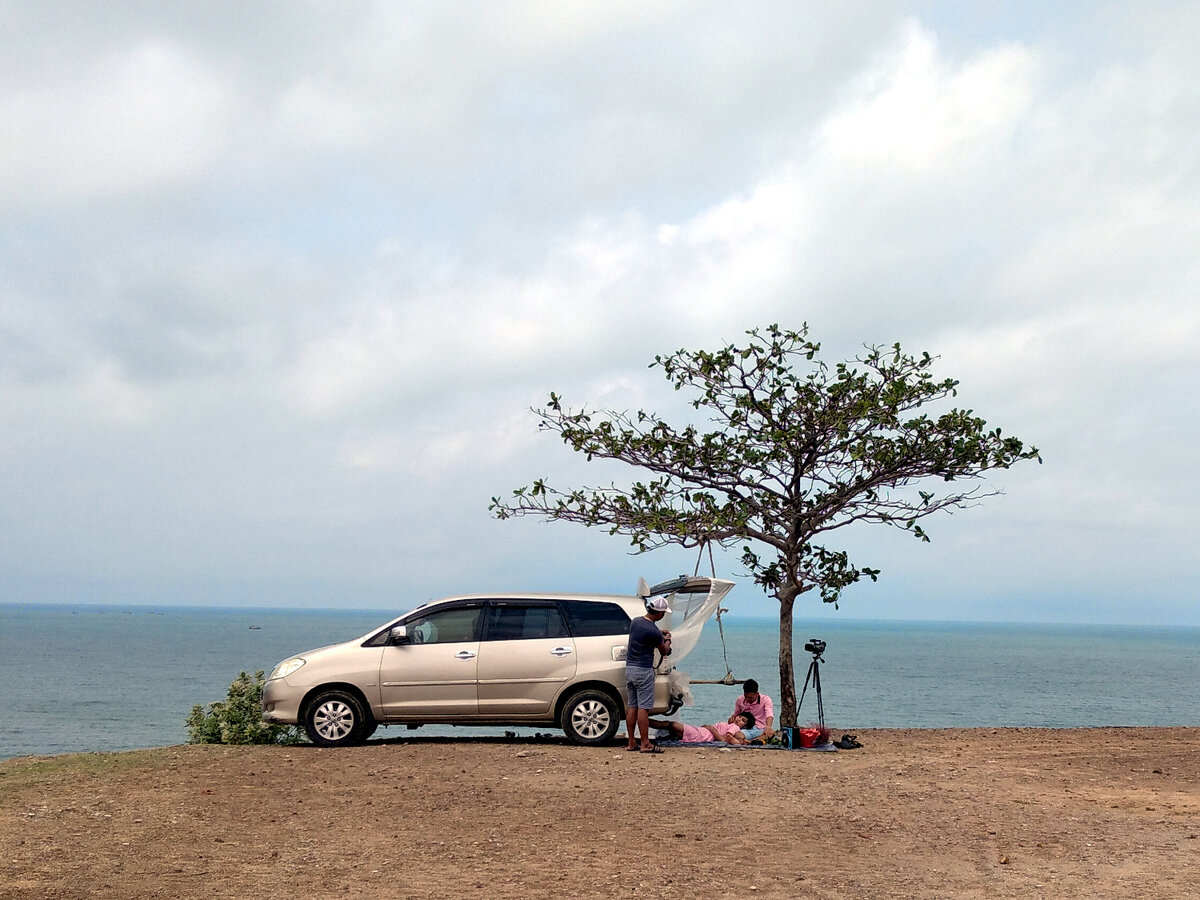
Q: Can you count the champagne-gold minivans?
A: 1